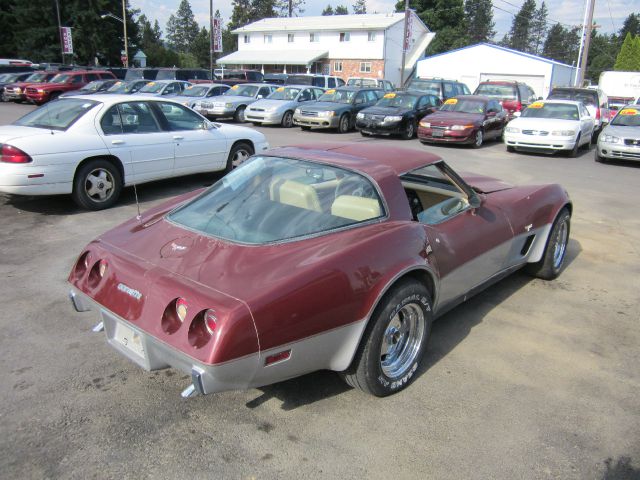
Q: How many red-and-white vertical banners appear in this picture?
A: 3